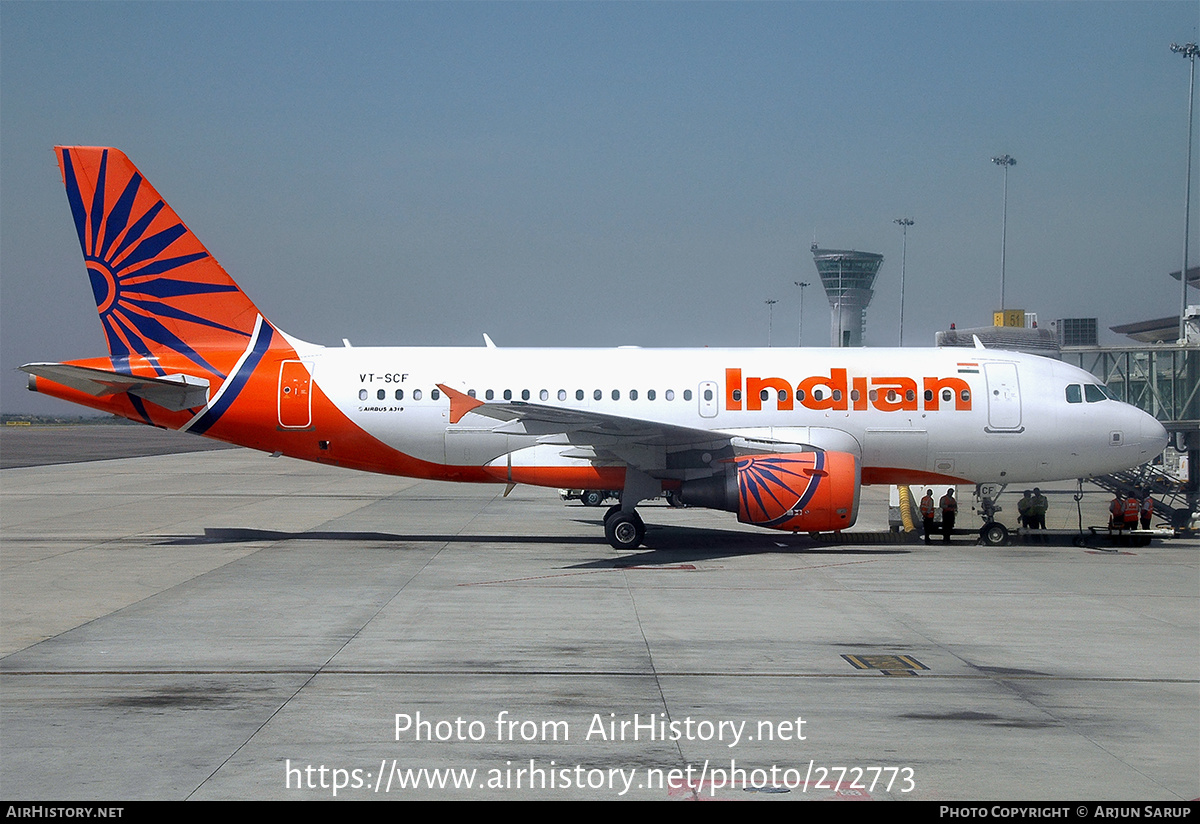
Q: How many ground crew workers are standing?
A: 7